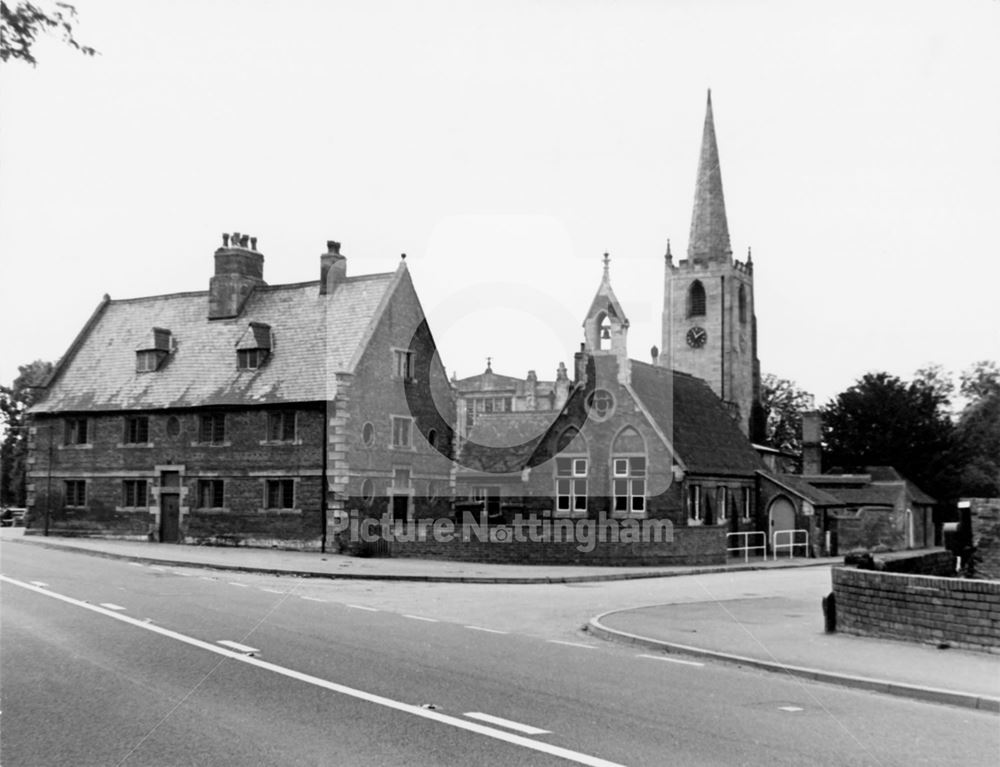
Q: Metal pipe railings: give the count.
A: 2